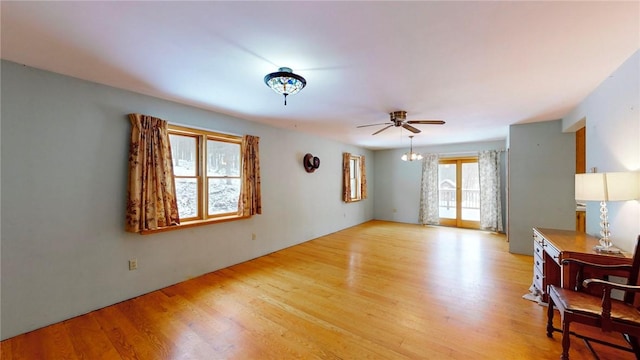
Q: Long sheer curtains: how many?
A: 2